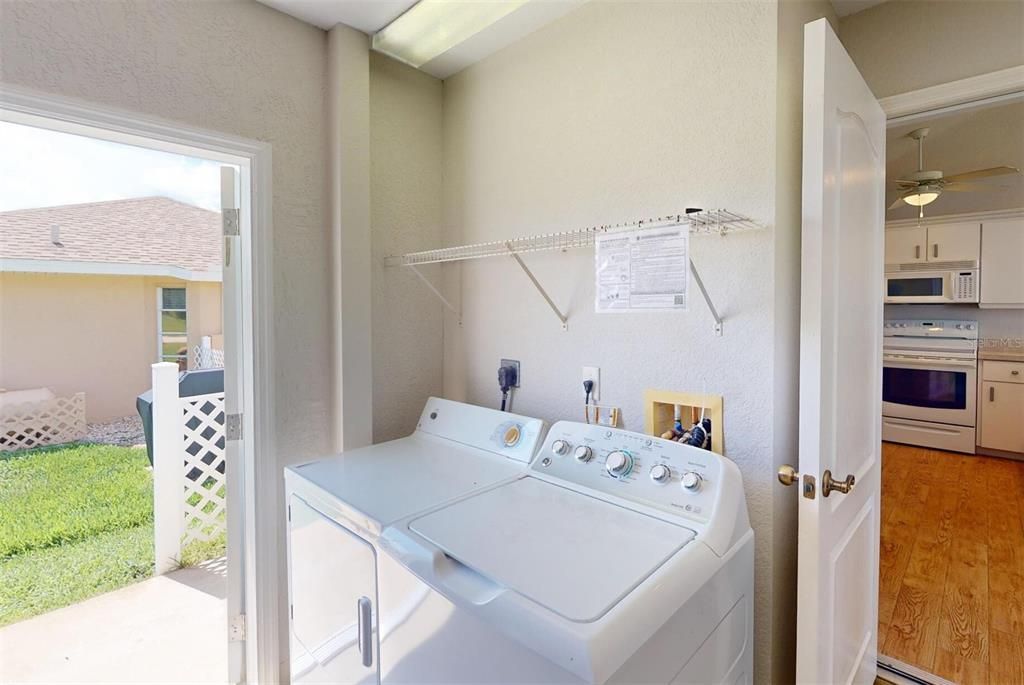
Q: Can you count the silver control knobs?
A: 5